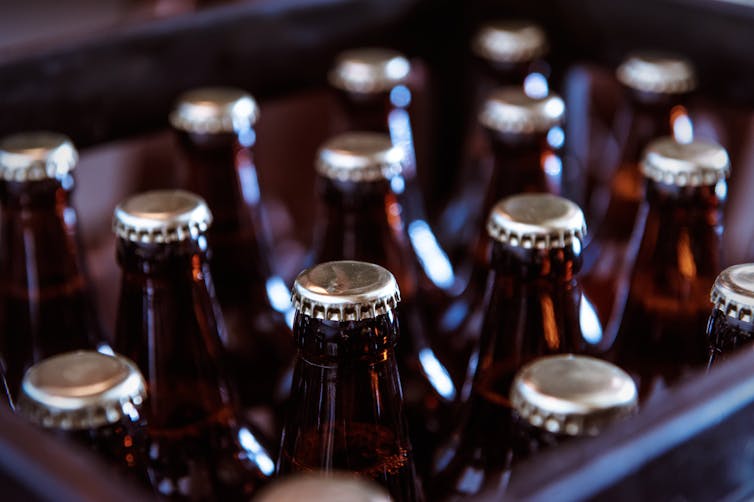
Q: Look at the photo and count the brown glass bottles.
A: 15